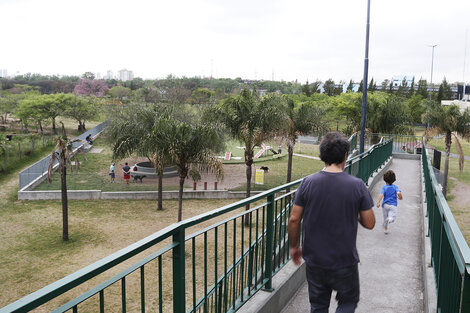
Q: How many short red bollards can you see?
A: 3